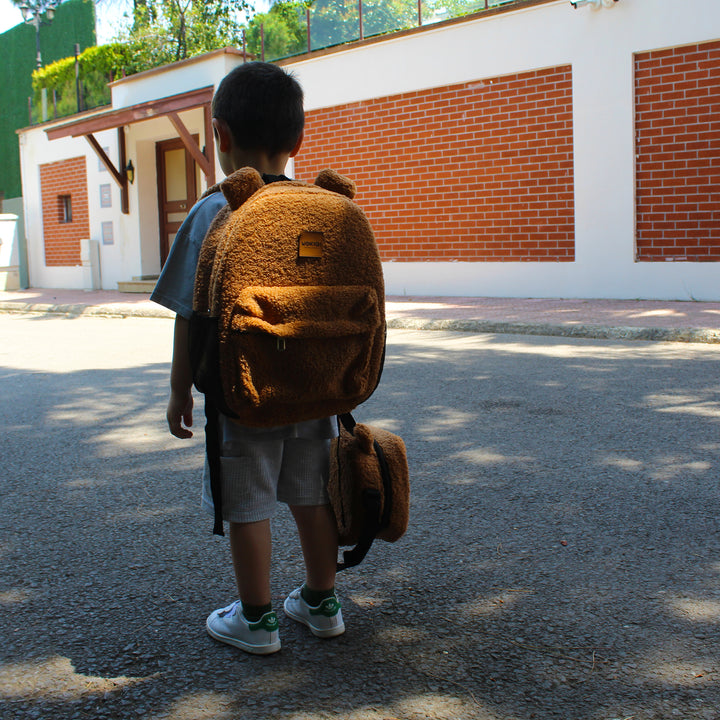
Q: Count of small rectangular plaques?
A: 3